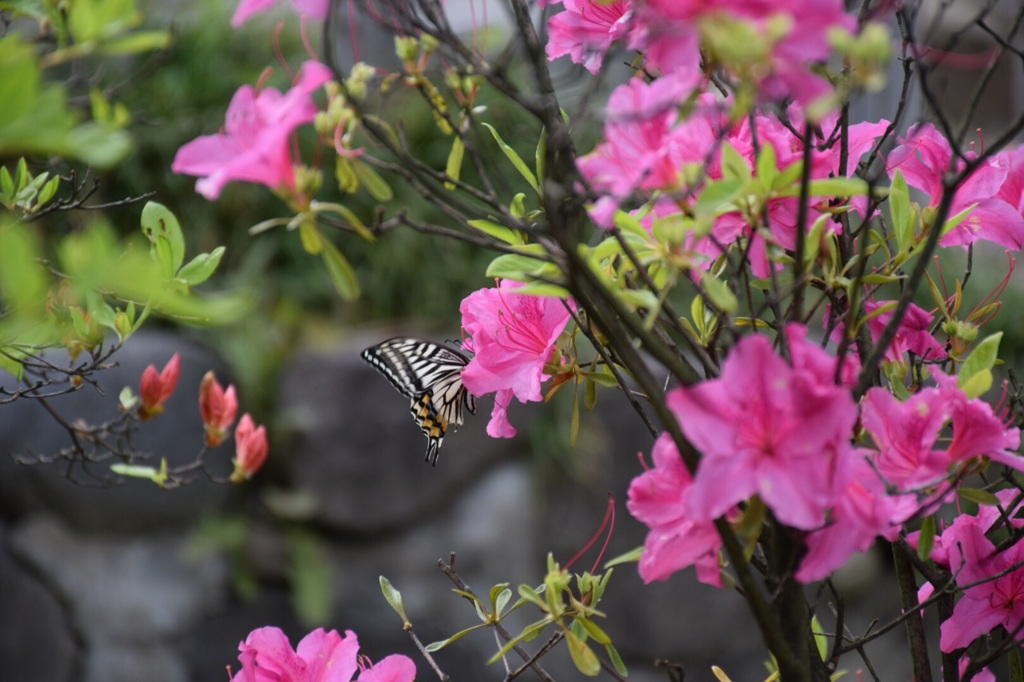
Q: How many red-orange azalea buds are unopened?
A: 3